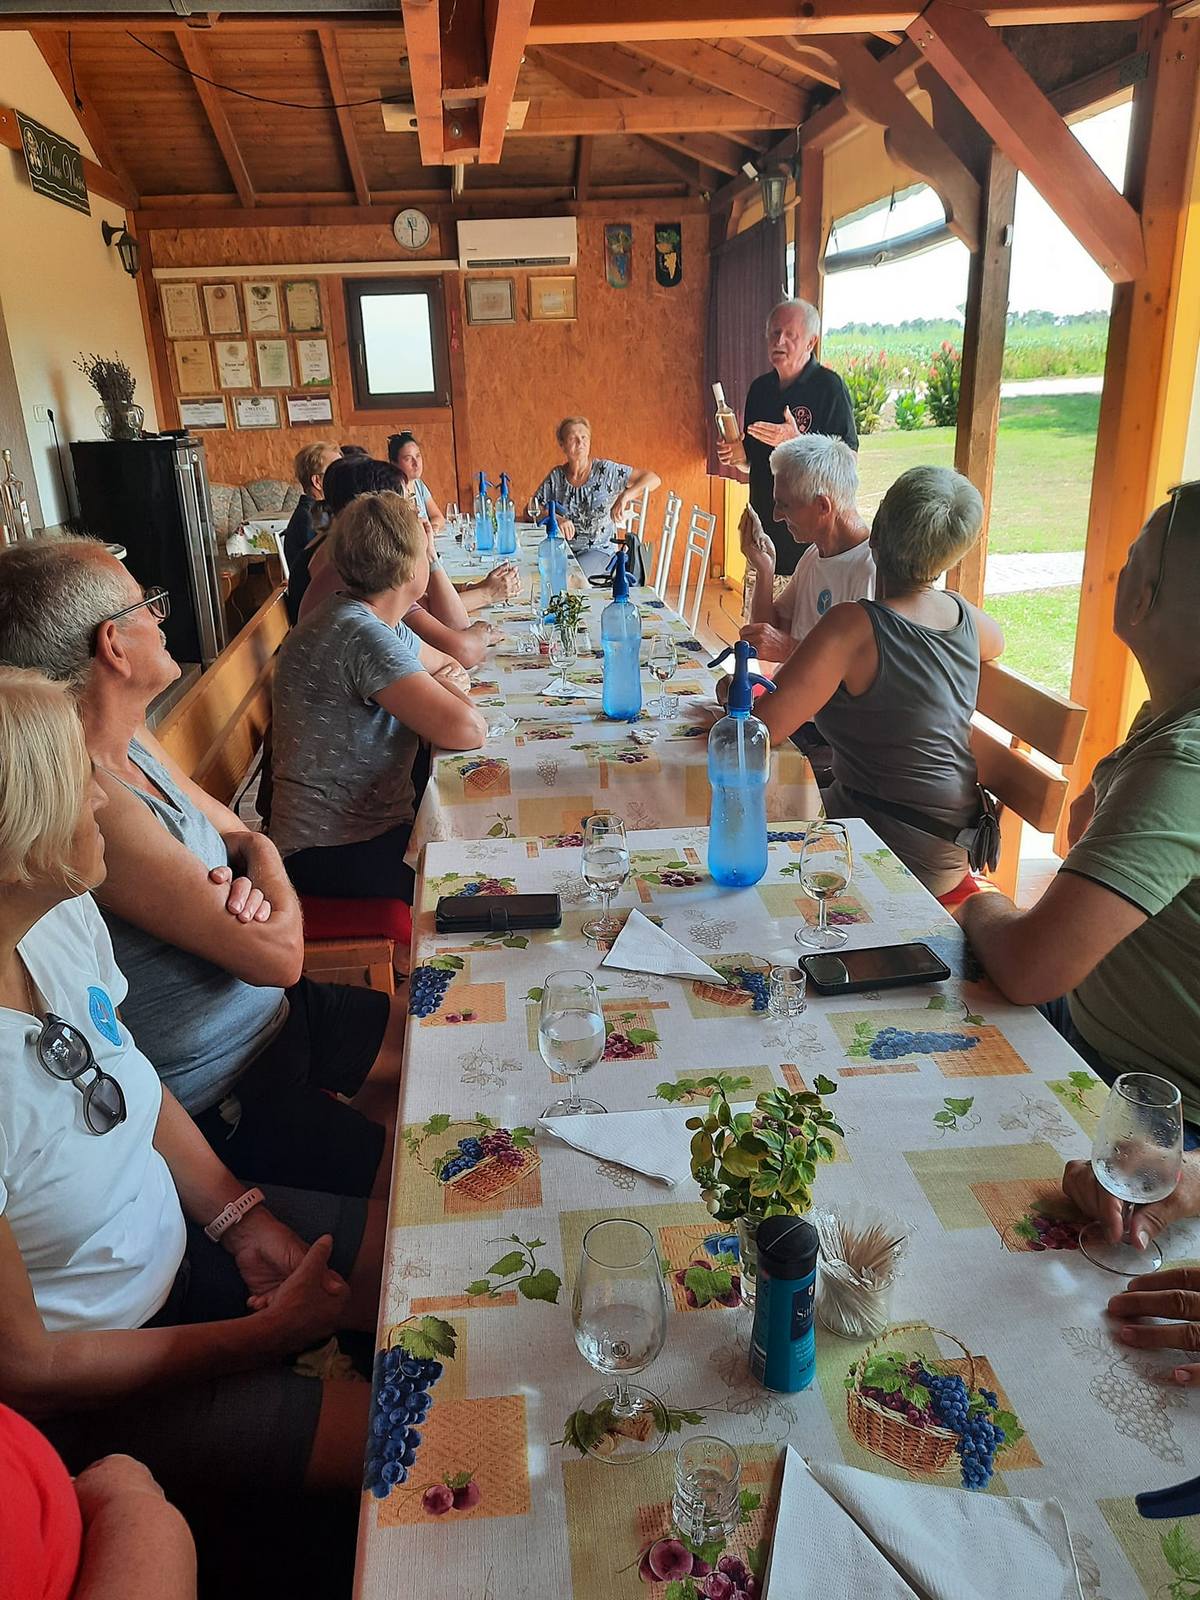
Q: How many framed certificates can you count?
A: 13